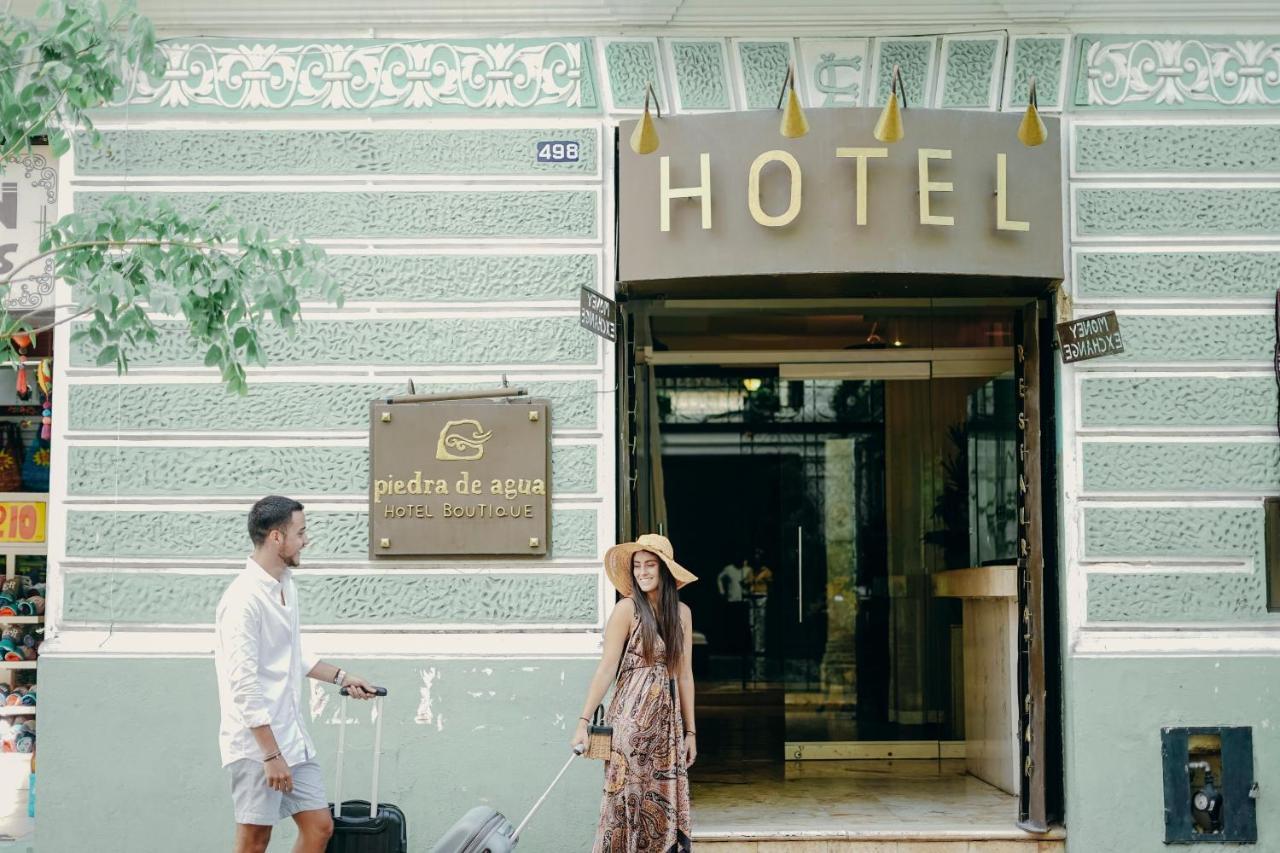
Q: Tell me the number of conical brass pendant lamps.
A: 4